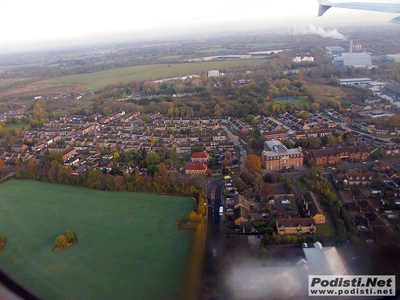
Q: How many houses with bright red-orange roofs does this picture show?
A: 2